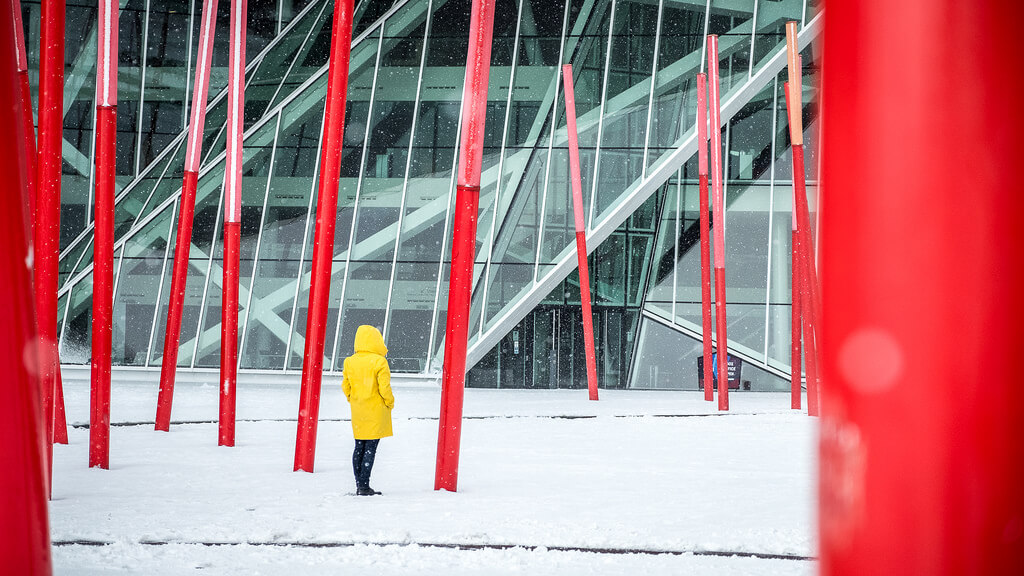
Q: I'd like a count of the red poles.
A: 15